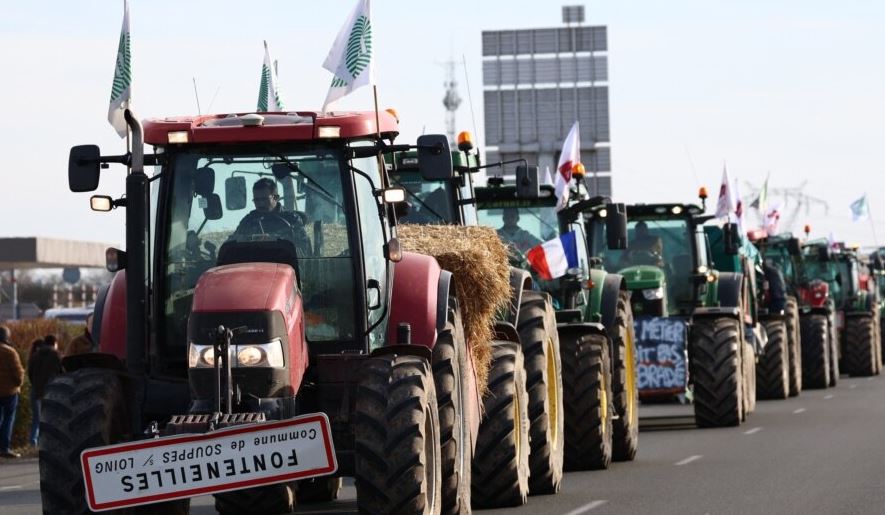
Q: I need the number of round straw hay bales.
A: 0